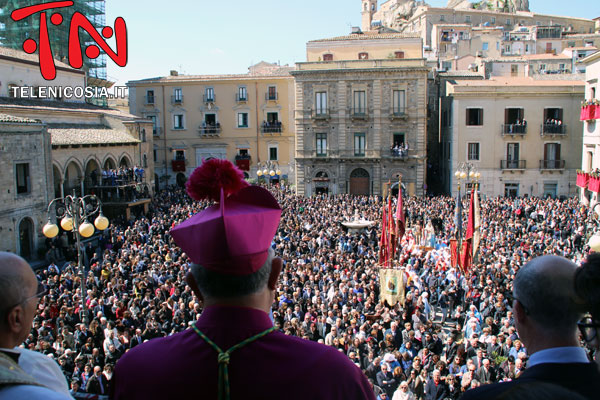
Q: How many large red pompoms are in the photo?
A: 1